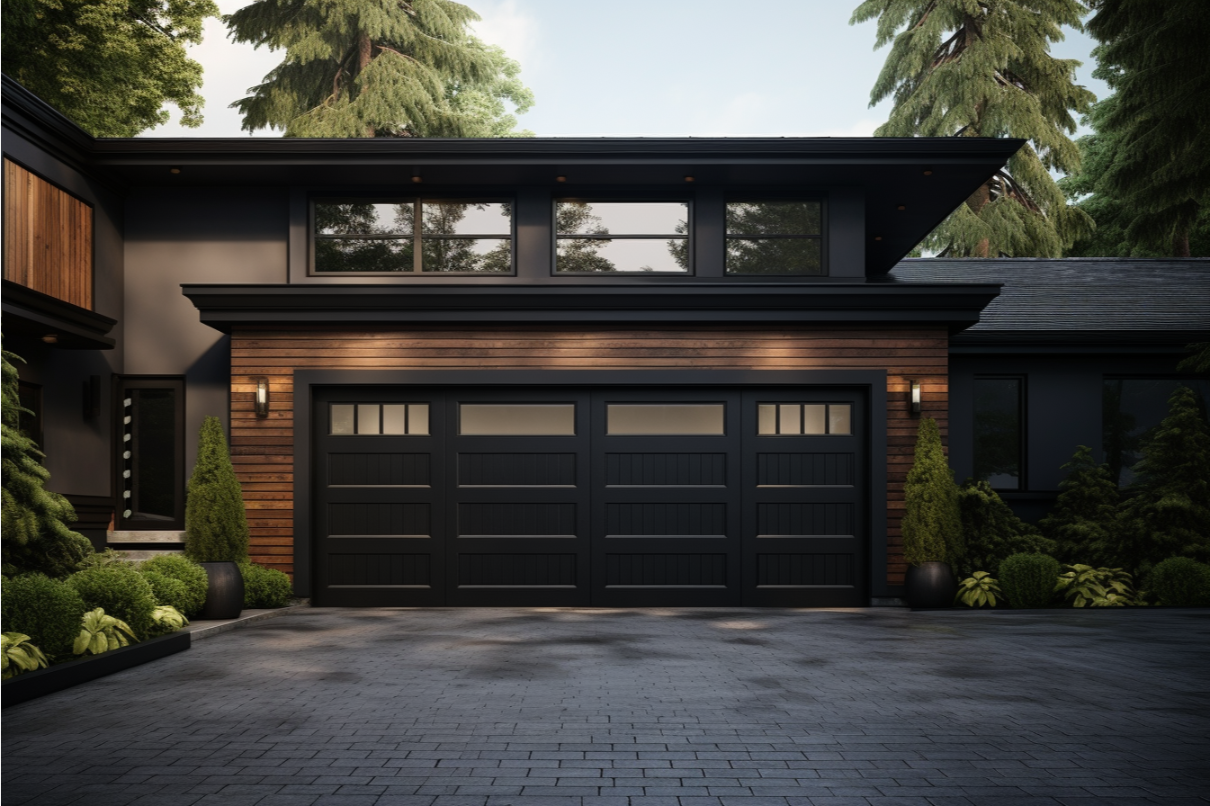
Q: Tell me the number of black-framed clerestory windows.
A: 3